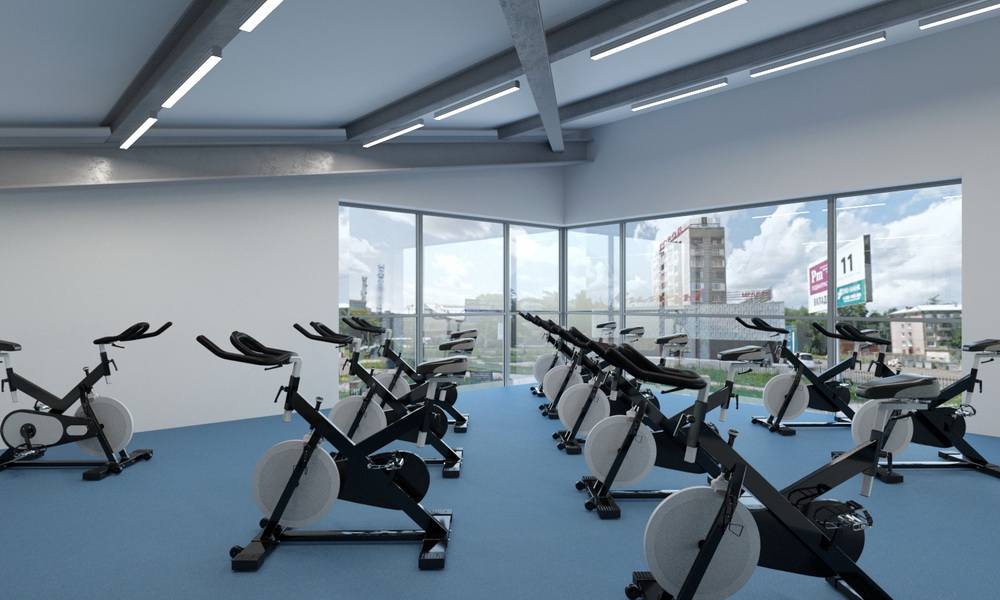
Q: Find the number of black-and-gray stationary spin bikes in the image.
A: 11